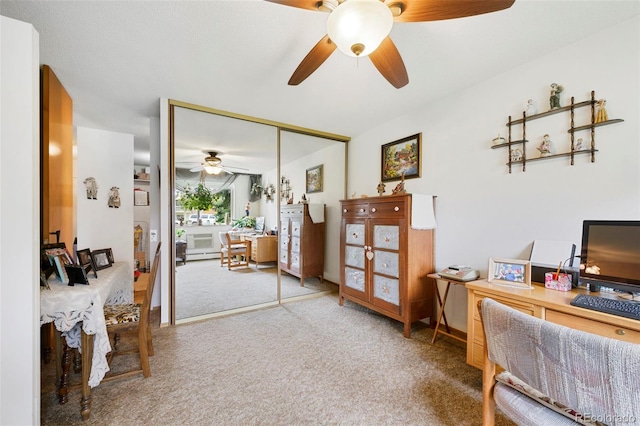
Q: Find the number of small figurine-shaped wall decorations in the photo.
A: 2